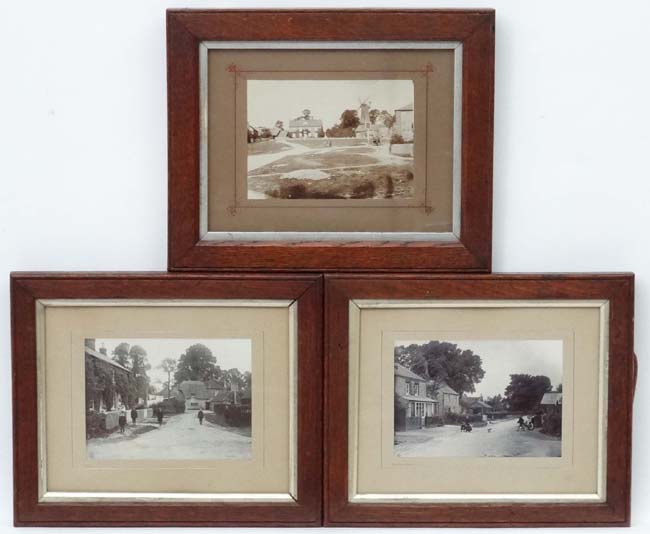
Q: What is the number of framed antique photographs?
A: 3